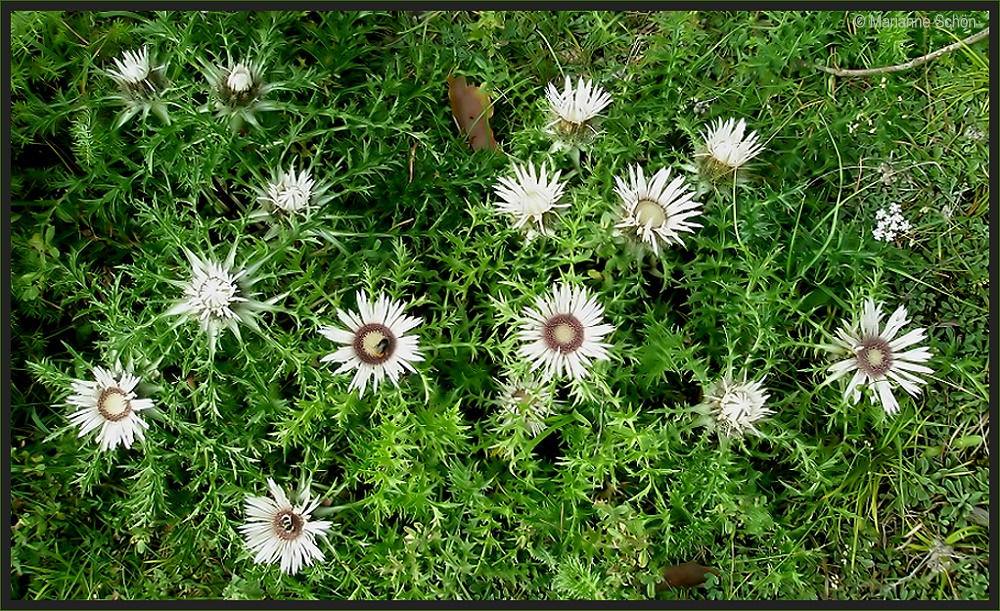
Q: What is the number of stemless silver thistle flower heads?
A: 15